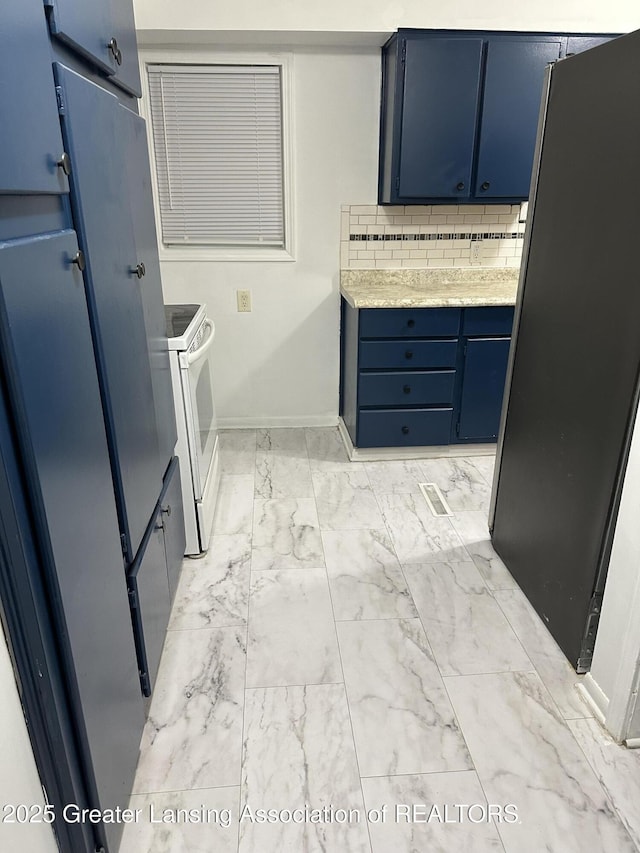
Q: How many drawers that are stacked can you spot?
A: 4